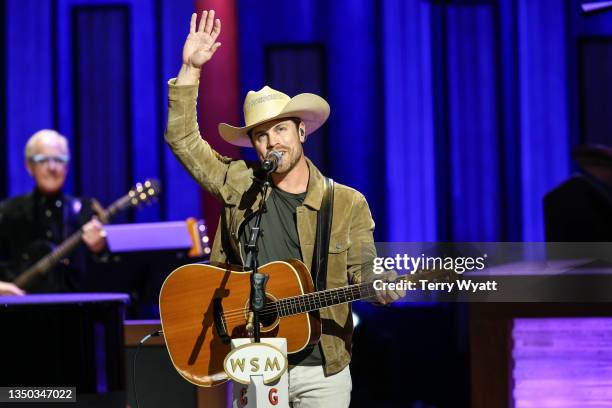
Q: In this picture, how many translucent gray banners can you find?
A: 2